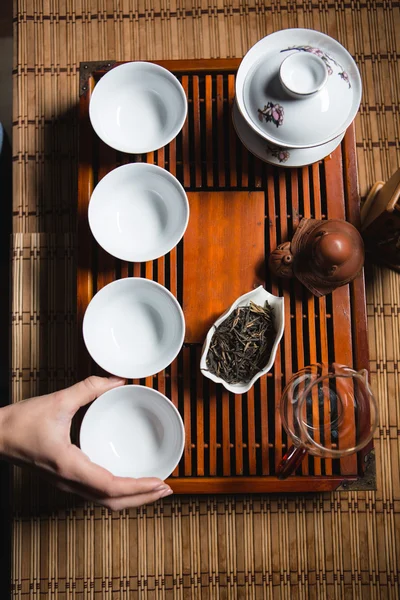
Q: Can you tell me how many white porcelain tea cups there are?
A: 4